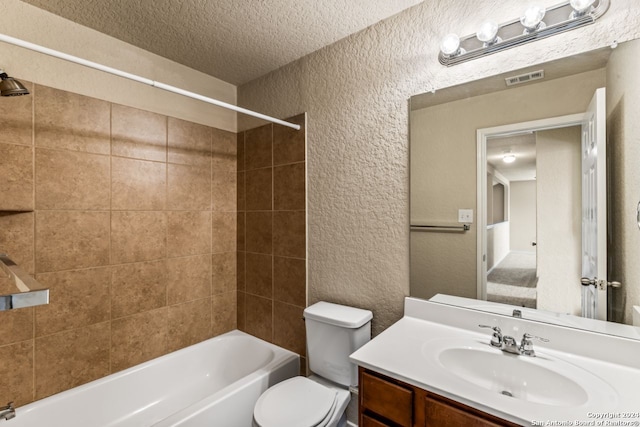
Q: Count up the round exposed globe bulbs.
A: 4